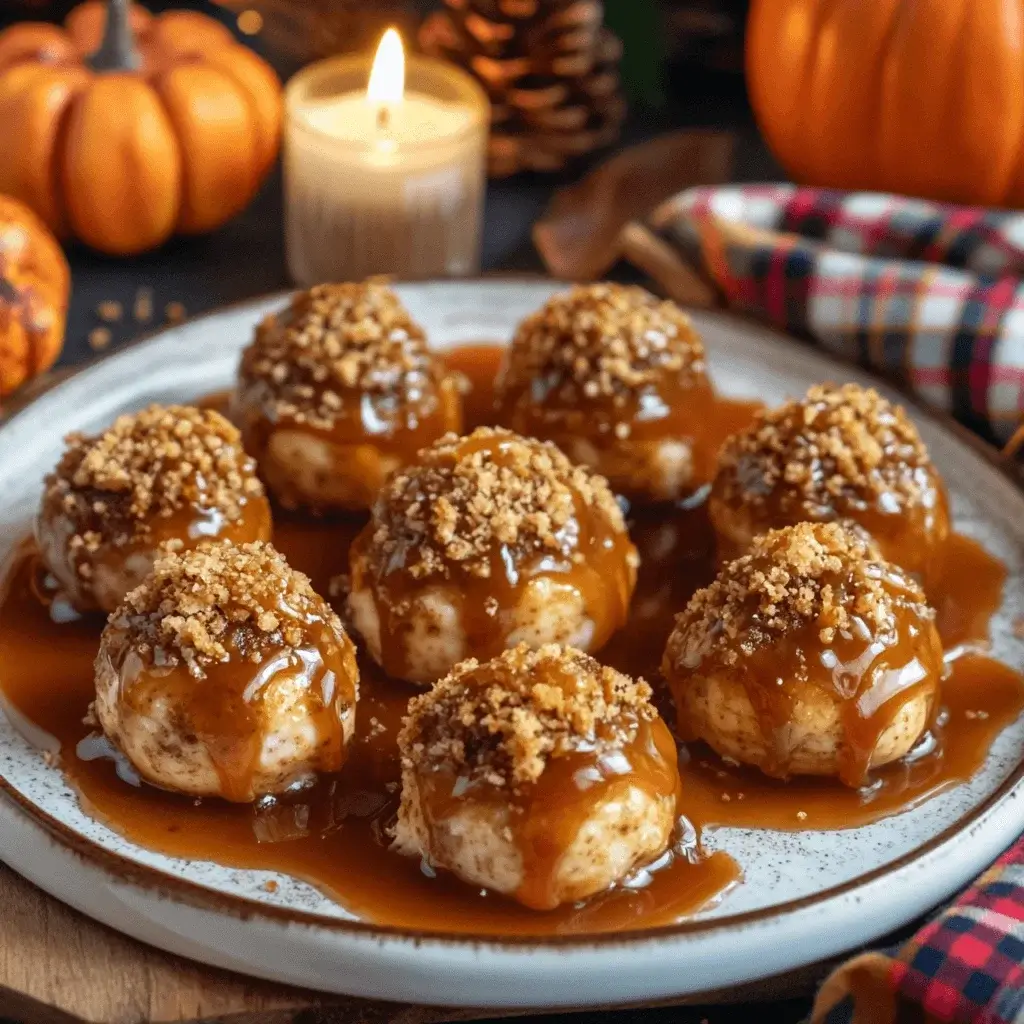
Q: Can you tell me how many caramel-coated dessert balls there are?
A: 8